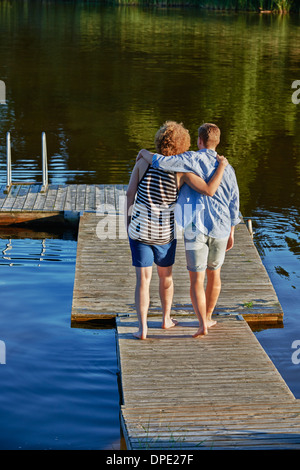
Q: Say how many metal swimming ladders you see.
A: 1